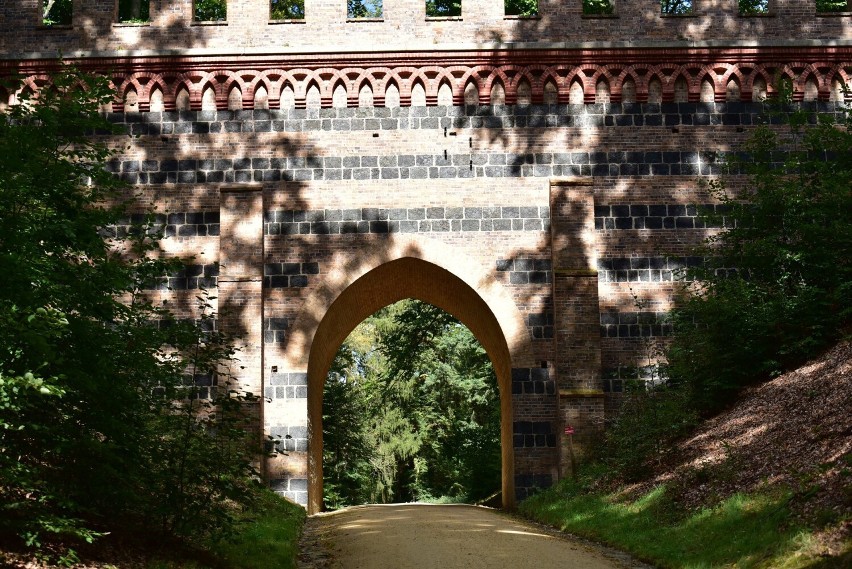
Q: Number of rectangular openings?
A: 11